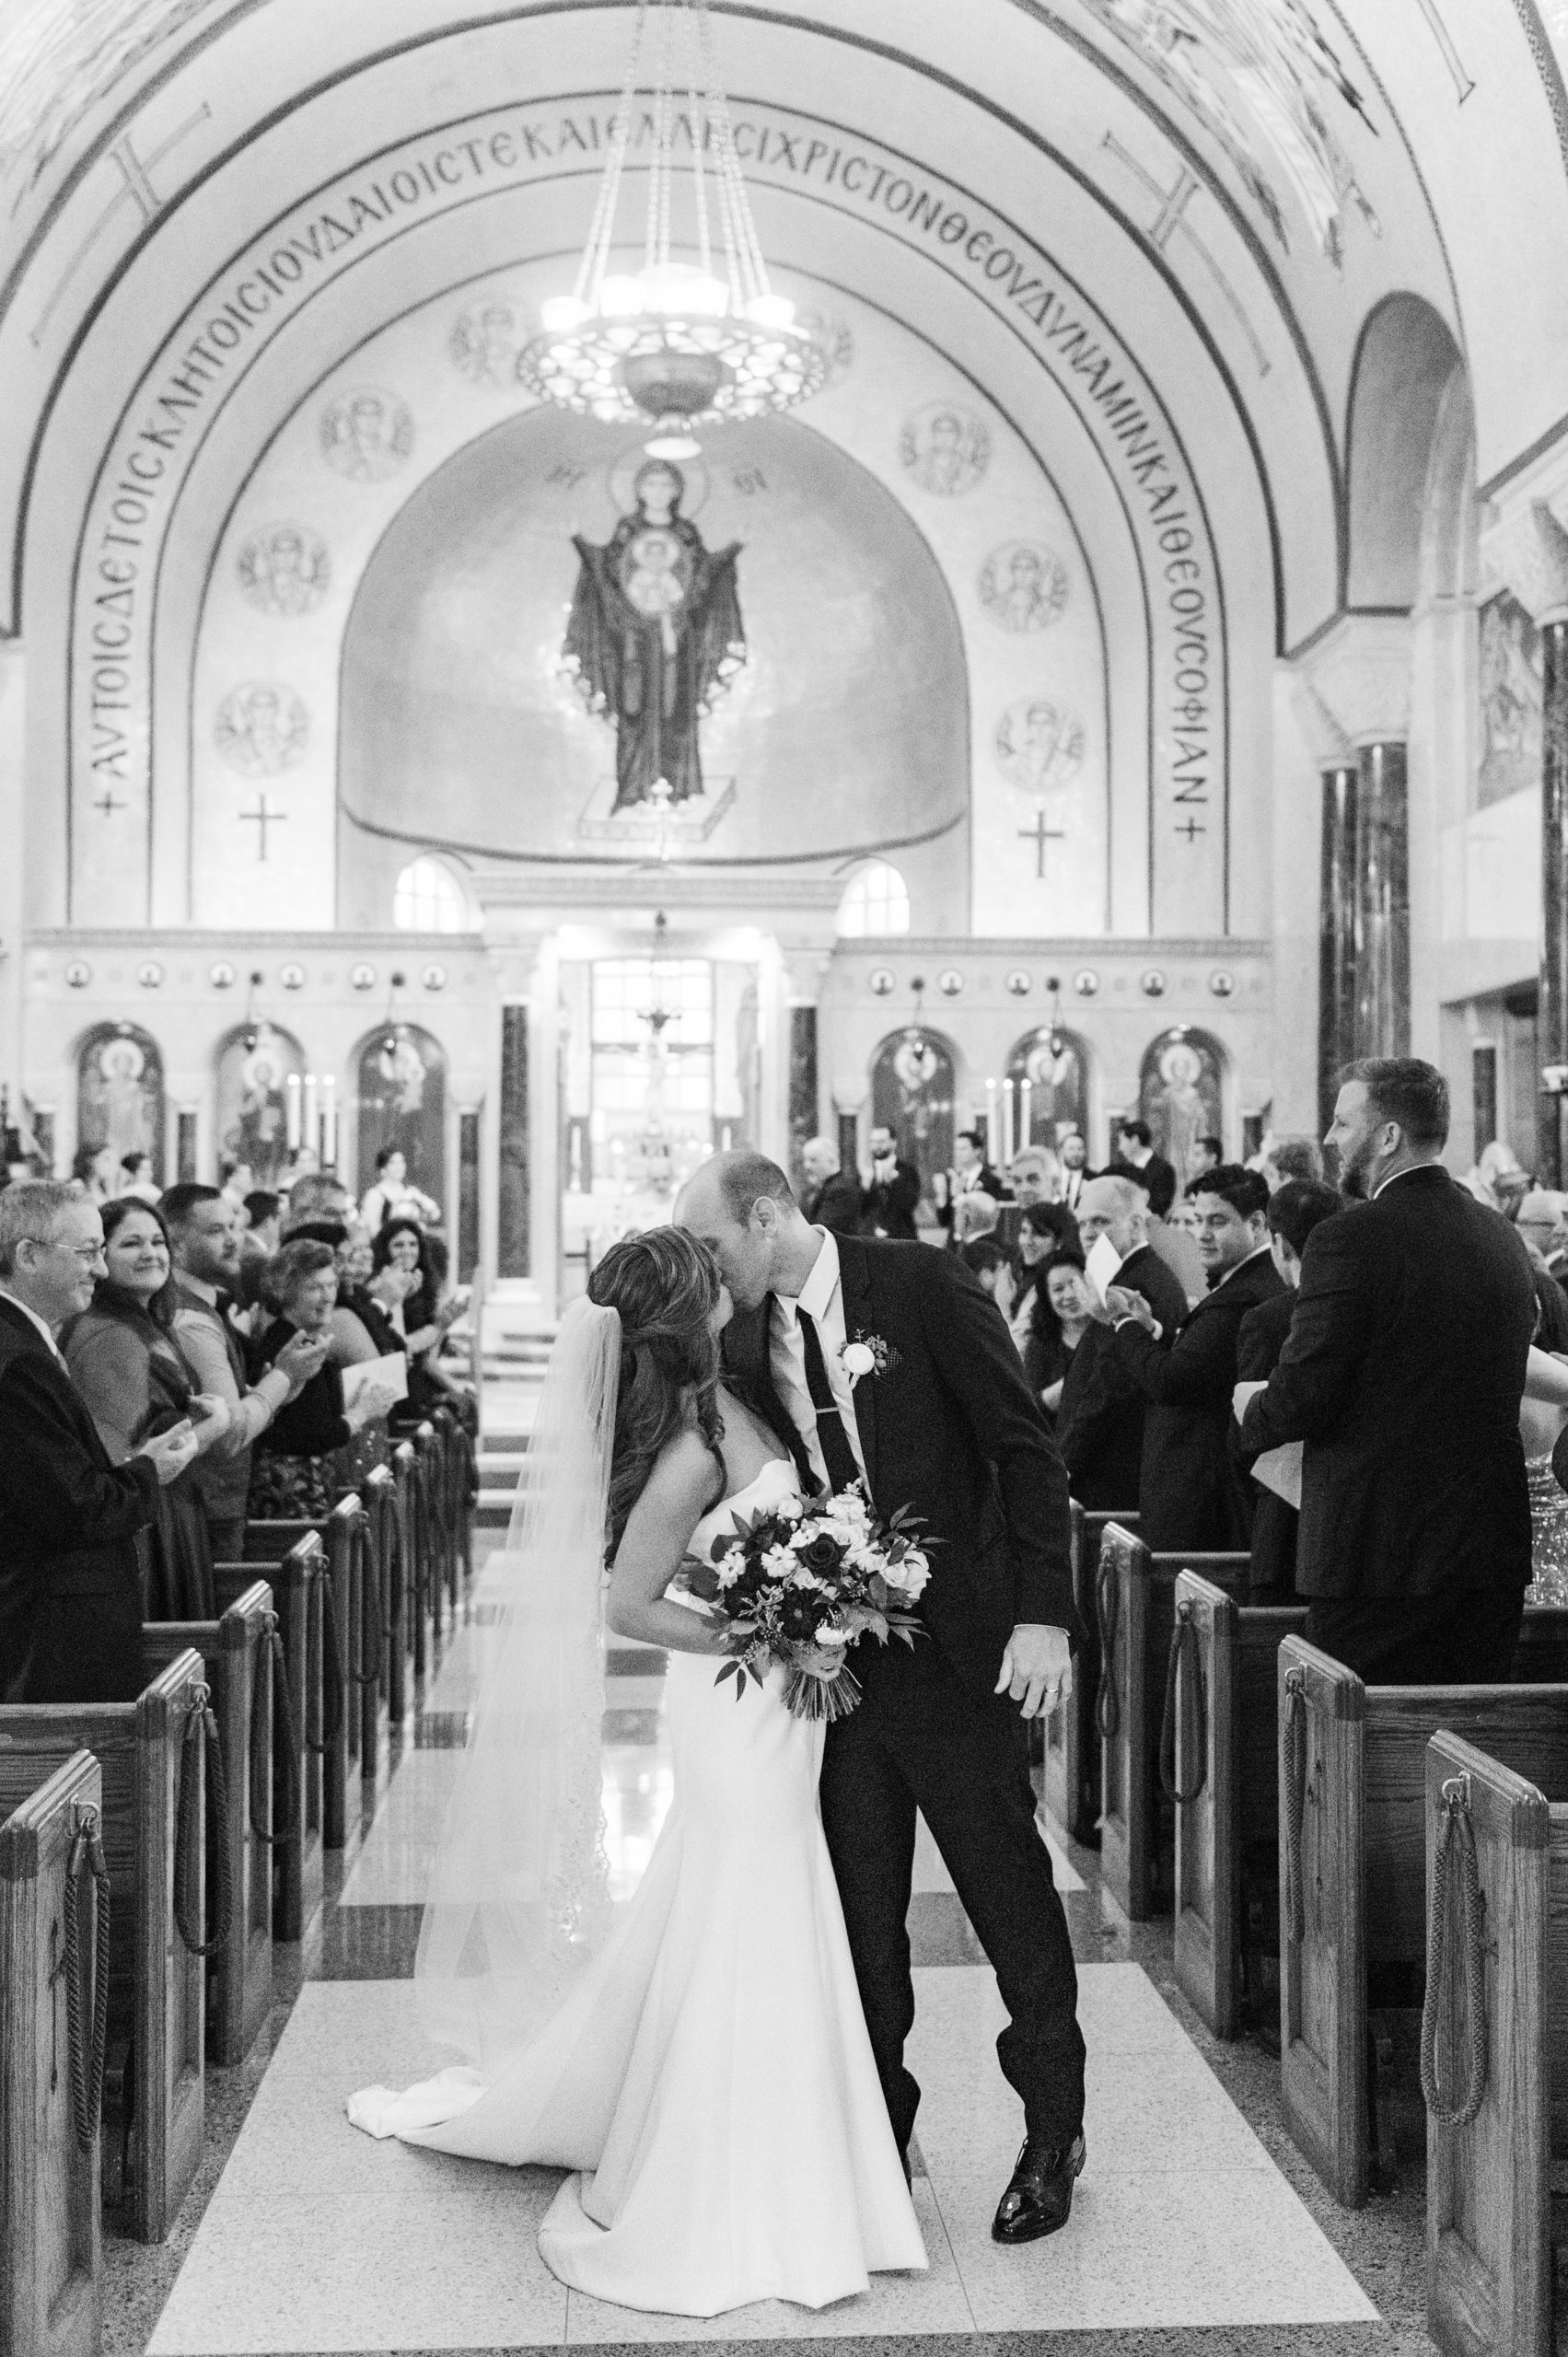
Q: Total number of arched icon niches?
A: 6